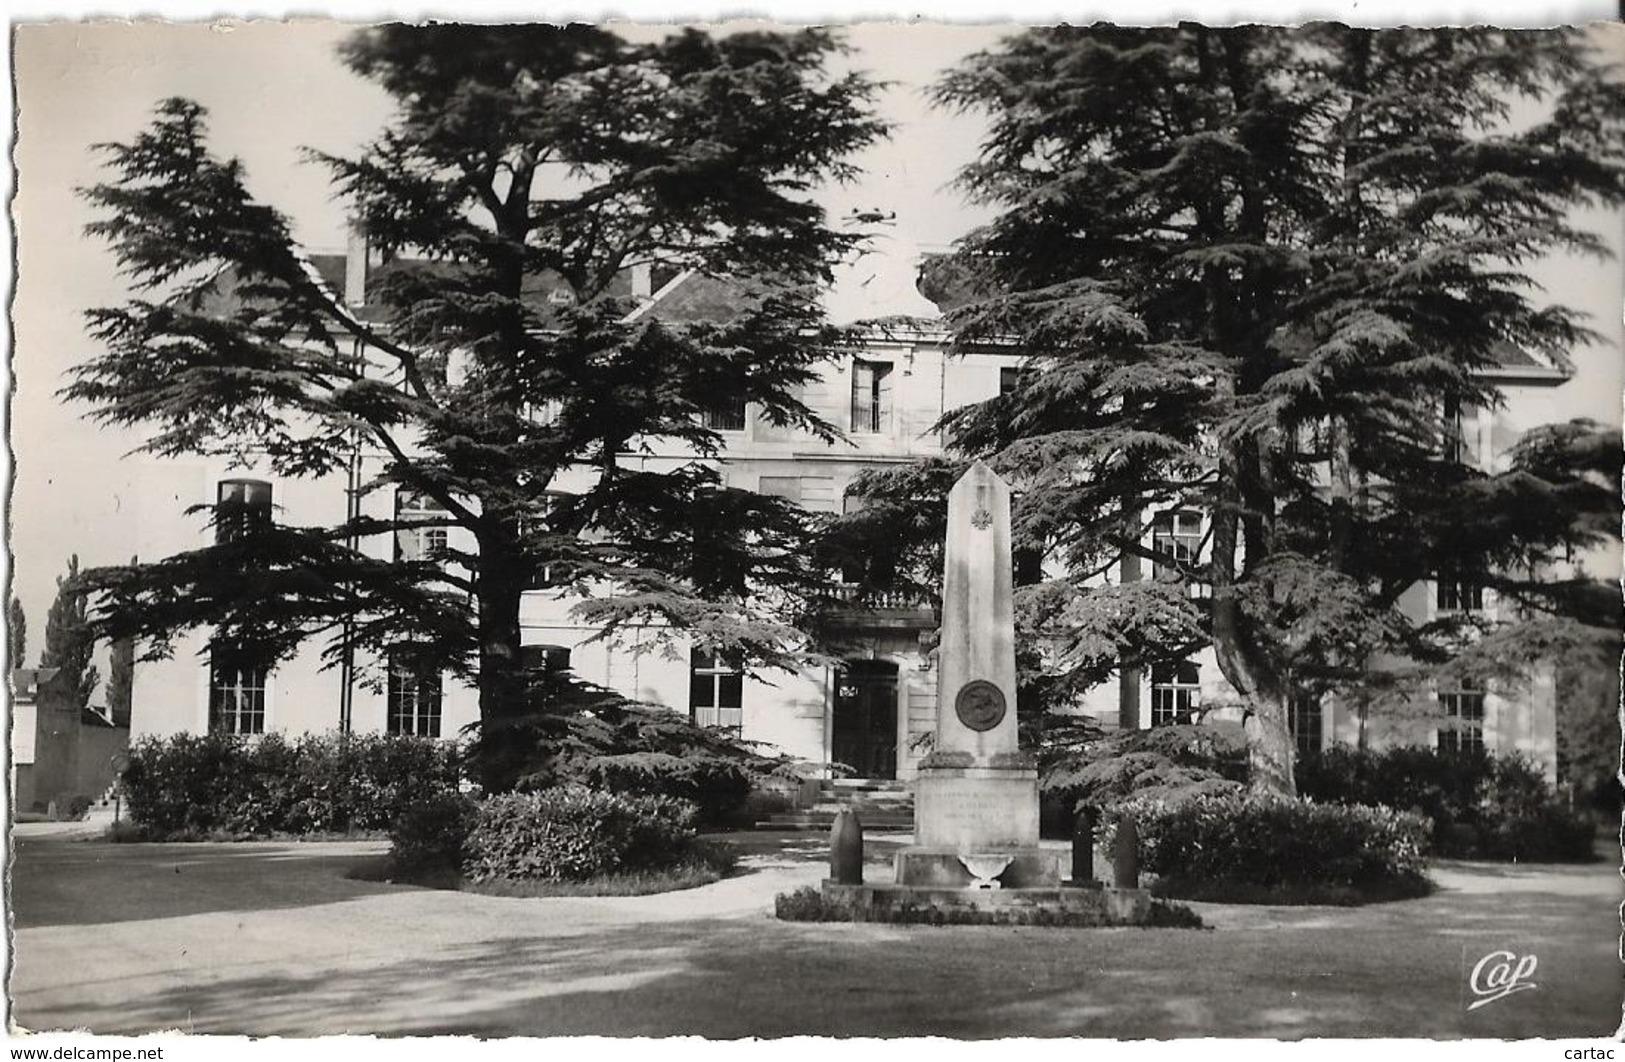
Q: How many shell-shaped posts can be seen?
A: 3